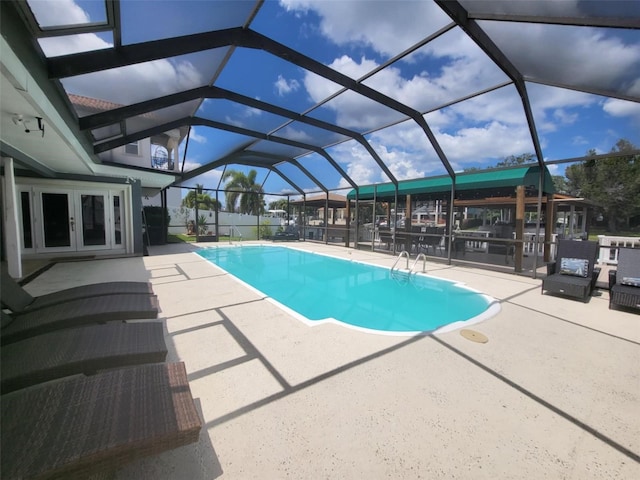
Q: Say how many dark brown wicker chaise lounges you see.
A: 4